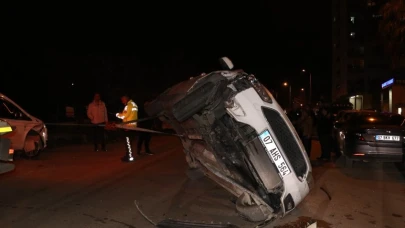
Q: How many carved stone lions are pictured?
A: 0